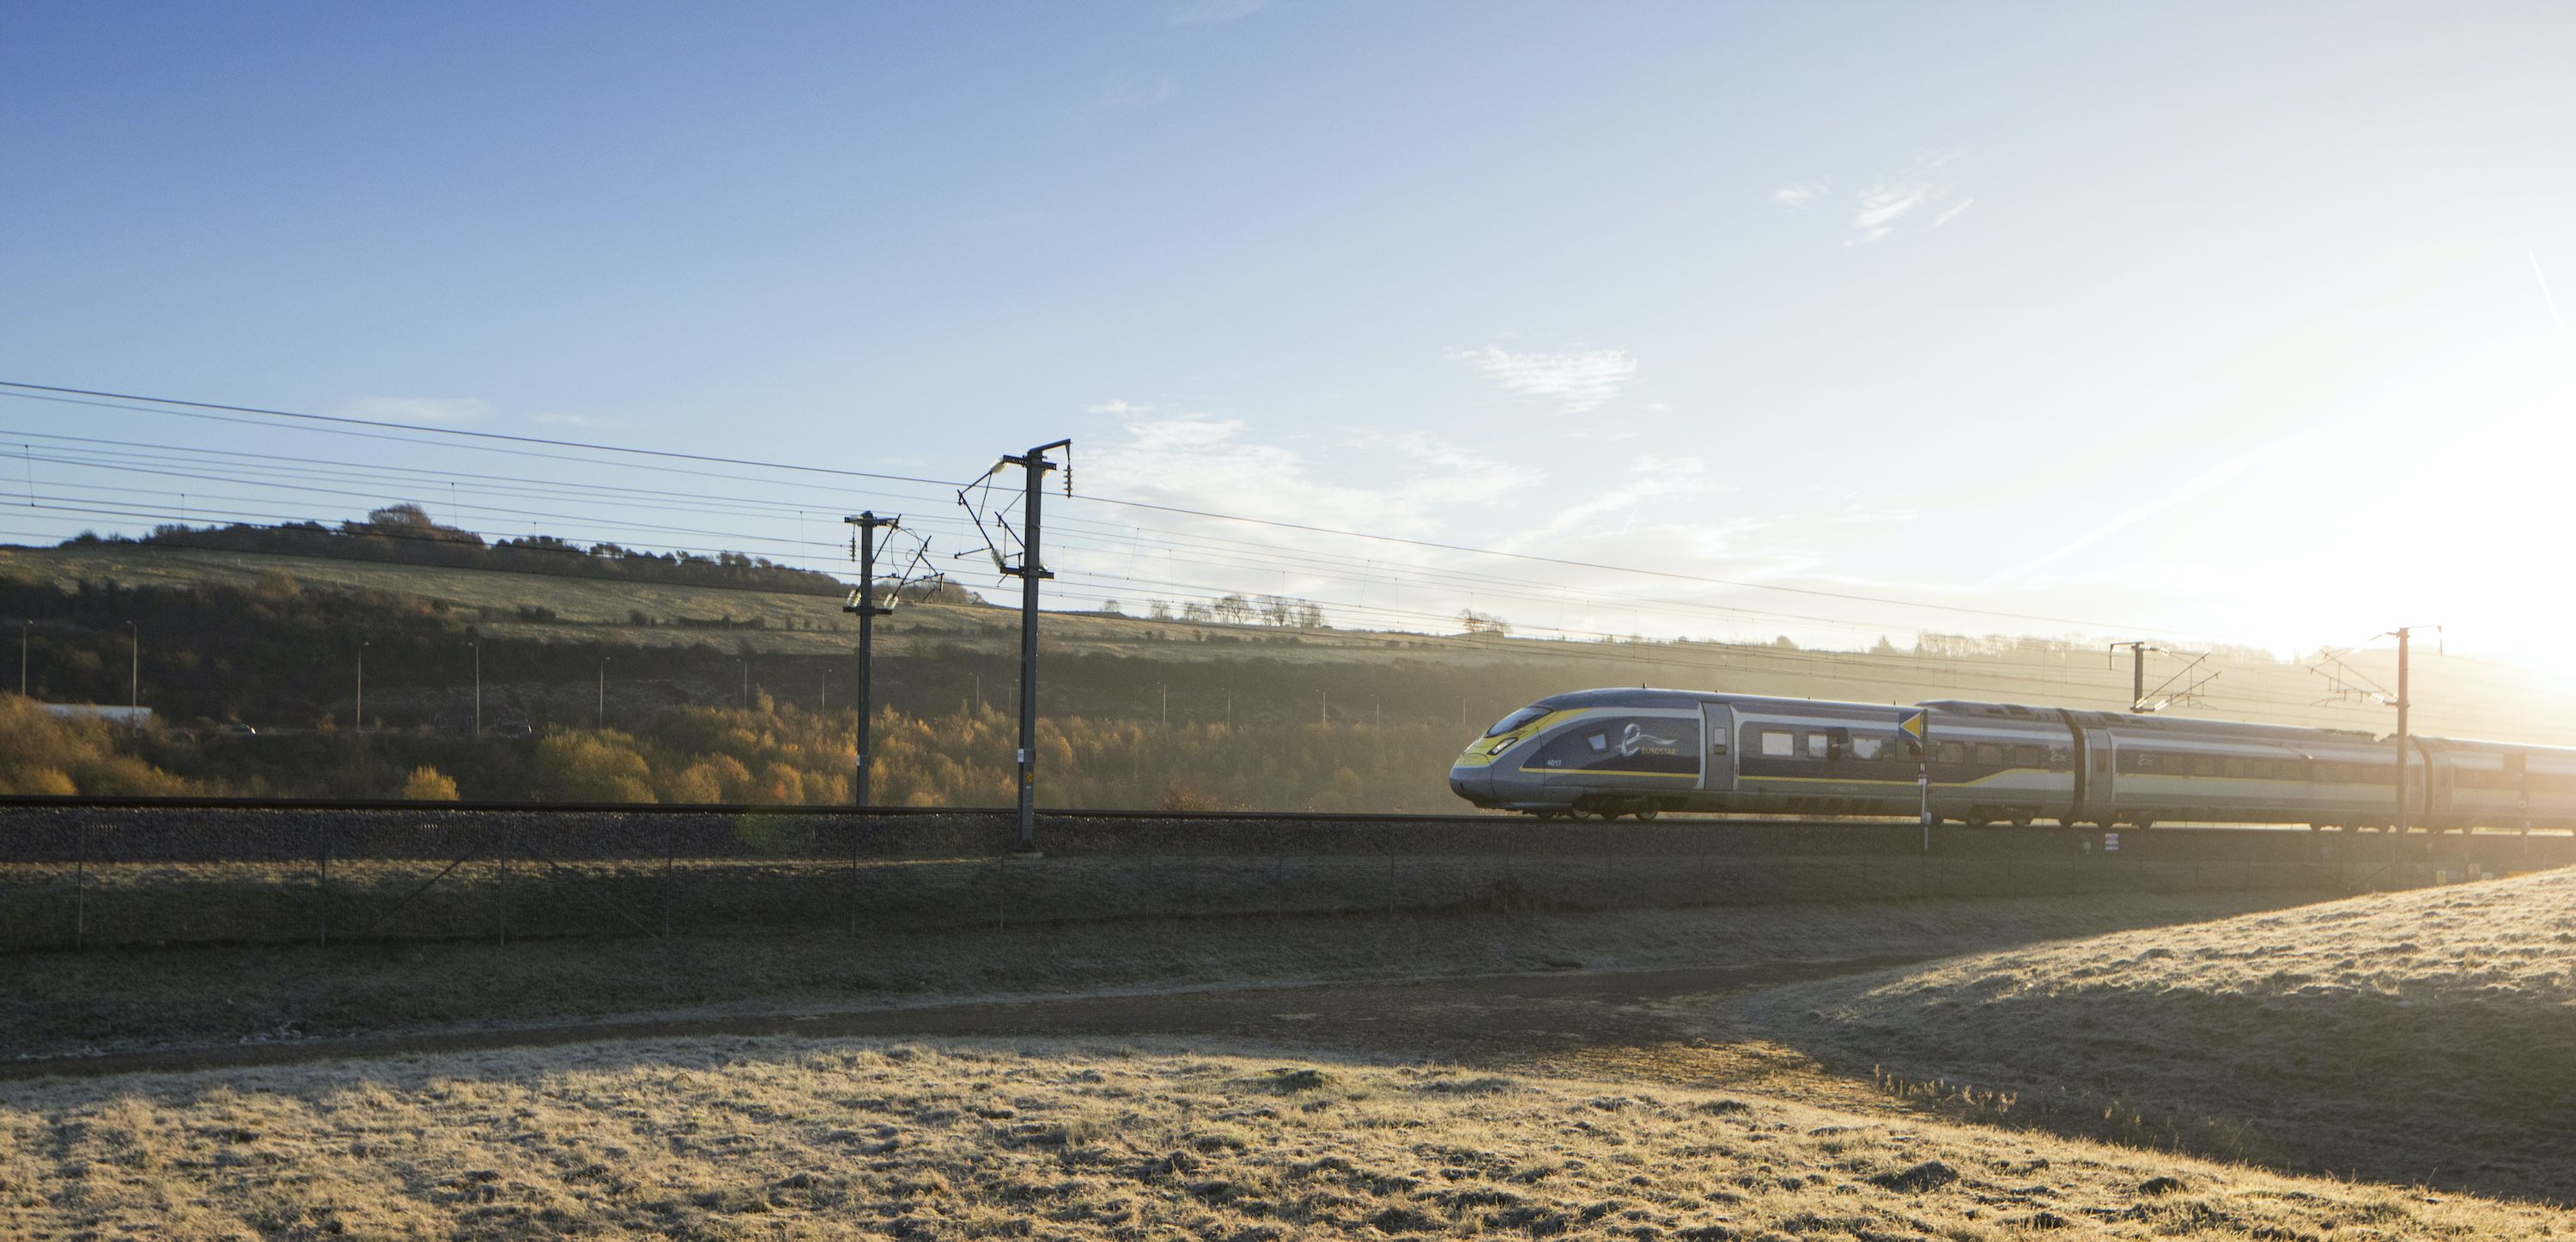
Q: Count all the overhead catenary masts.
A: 4